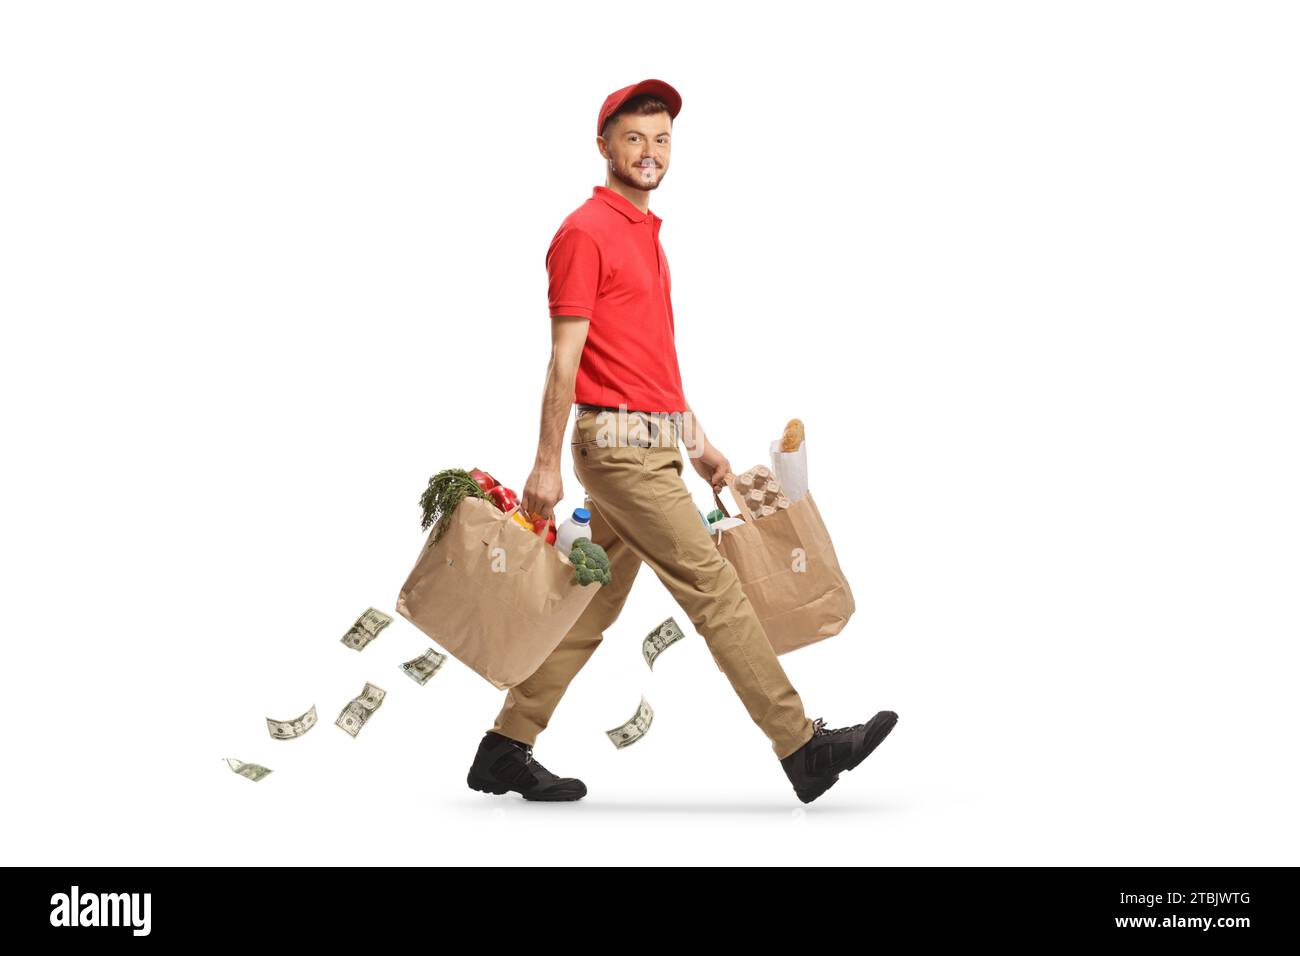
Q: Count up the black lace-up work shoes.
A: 2